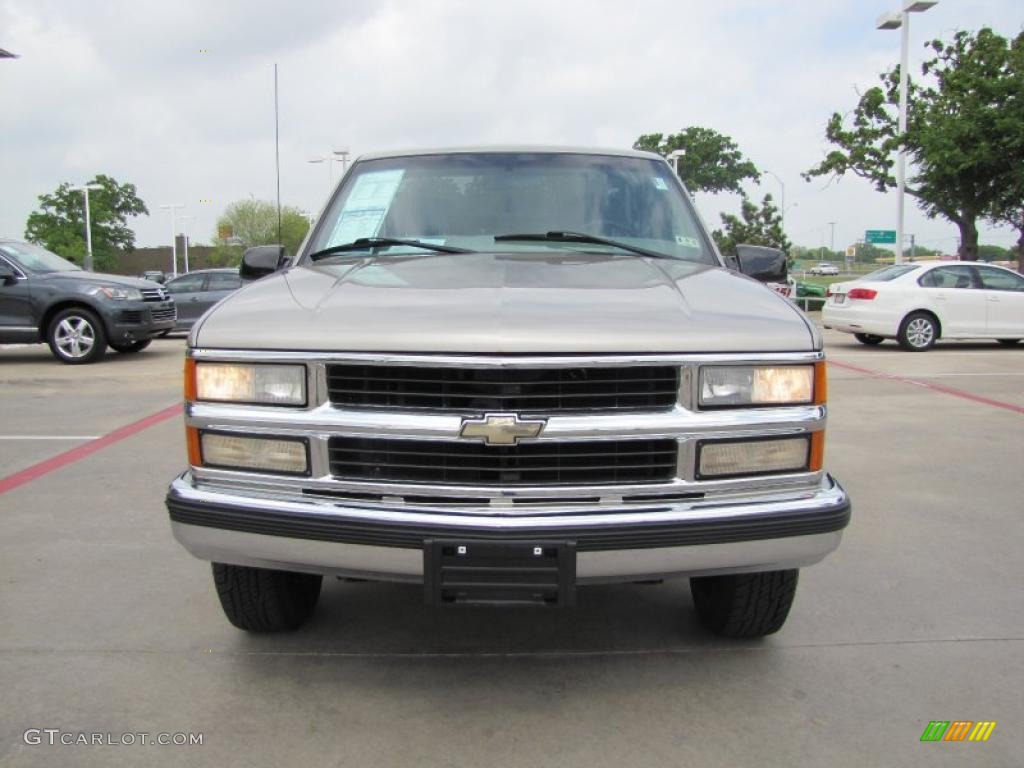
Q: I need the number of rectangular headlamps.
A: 4